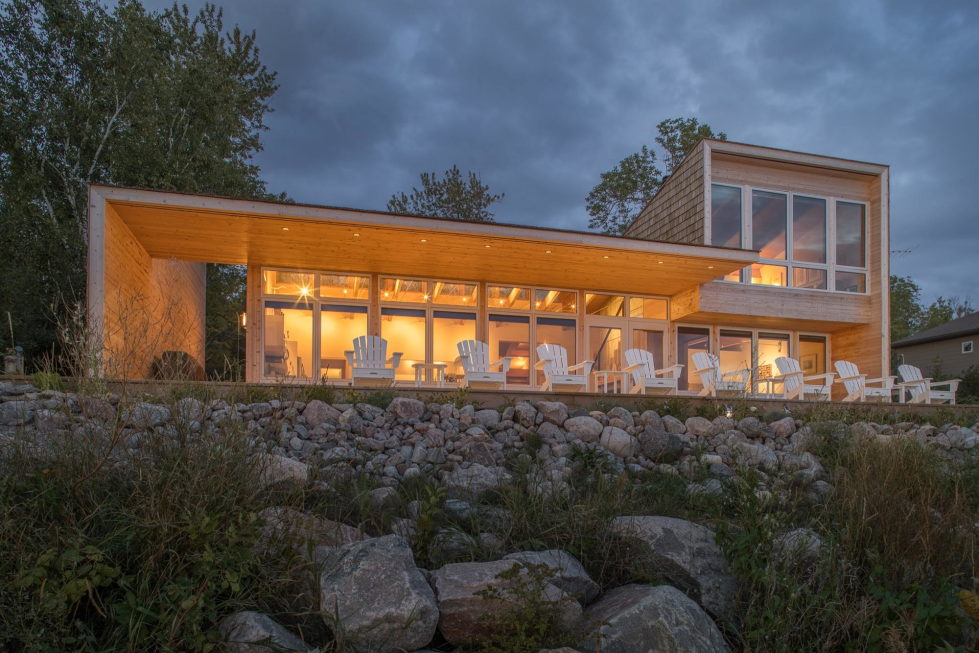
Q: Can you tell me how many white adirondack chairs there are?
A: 8